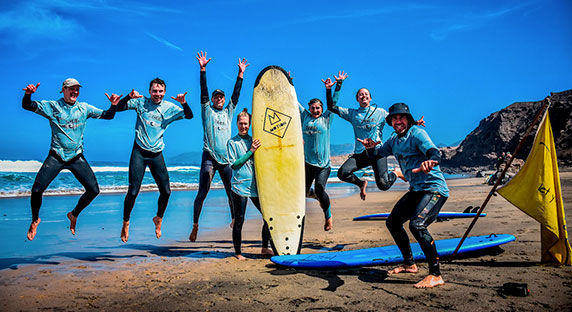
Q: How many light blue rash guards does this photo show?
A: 7